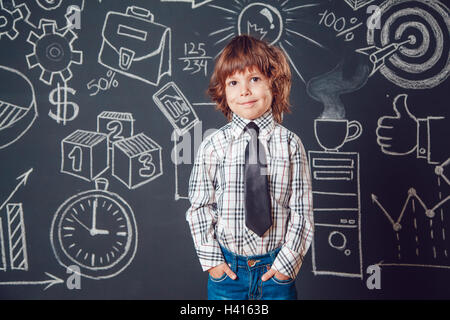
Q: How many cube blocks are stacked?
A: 3